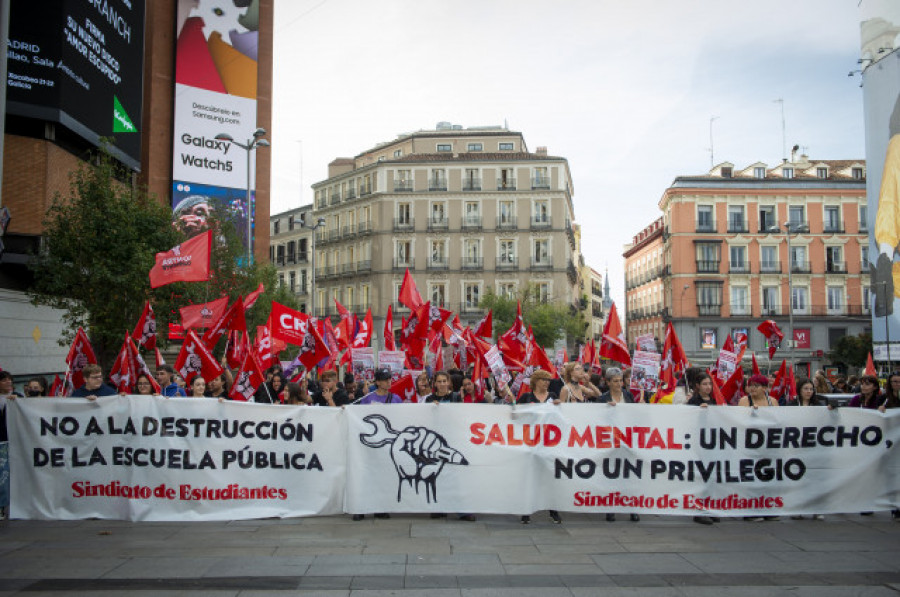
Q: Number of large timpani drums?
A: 0